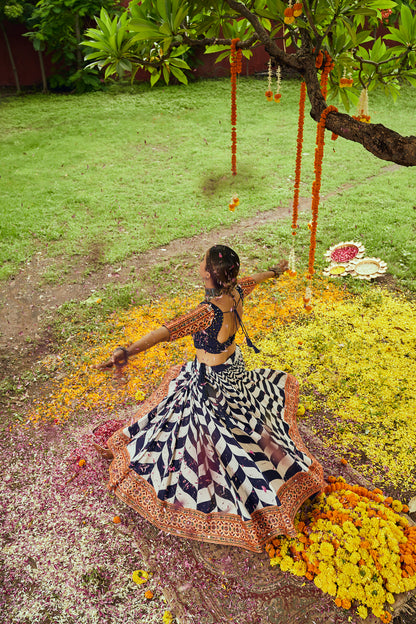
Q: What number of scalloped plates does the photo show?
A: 3